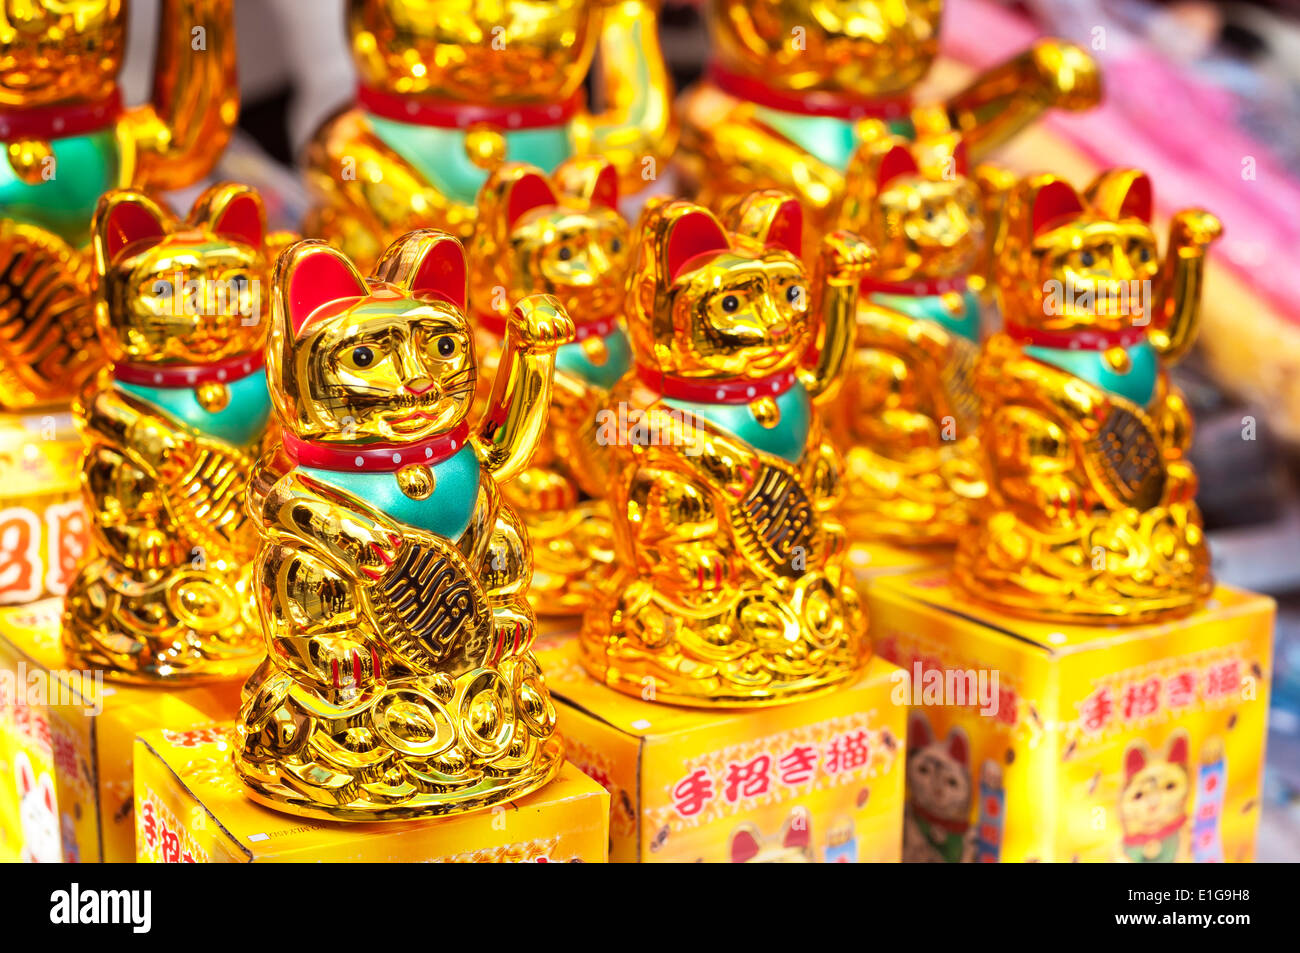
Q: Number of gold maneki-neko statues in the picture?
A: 9